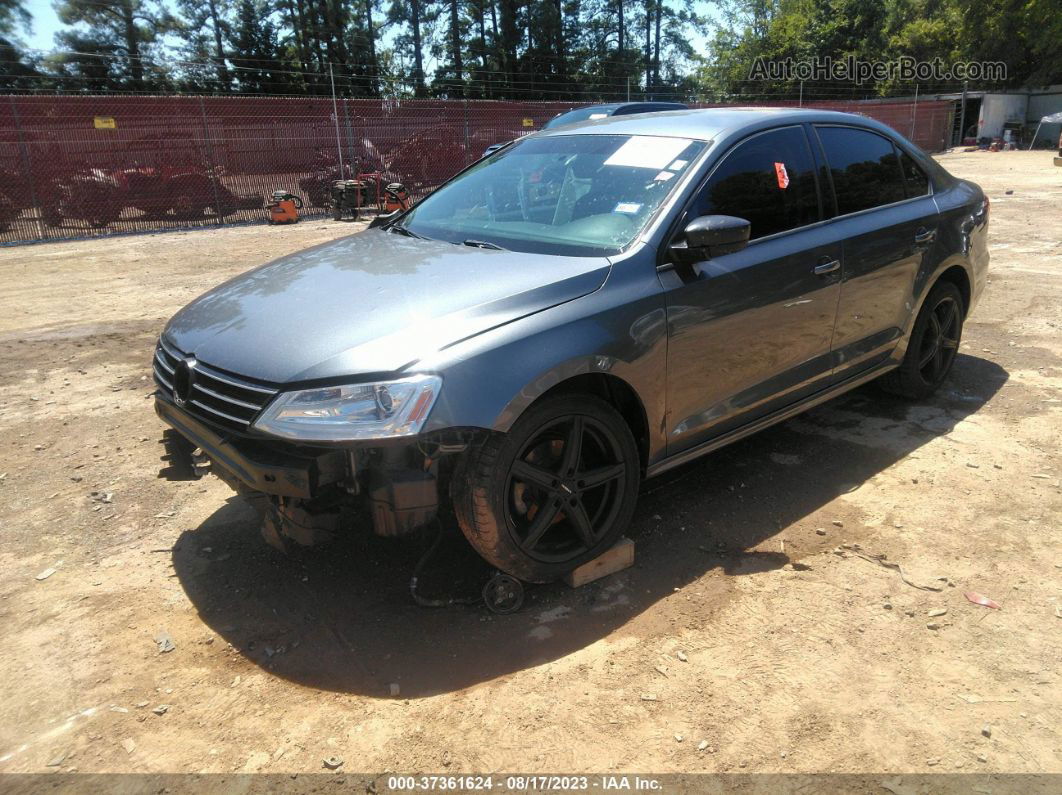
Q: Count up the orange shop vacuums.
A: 2